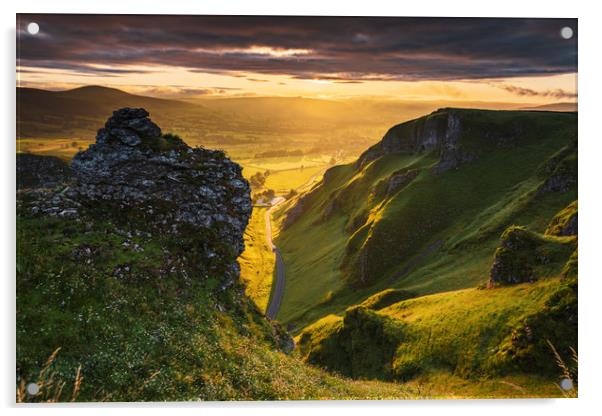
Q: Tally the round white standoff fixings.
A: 4